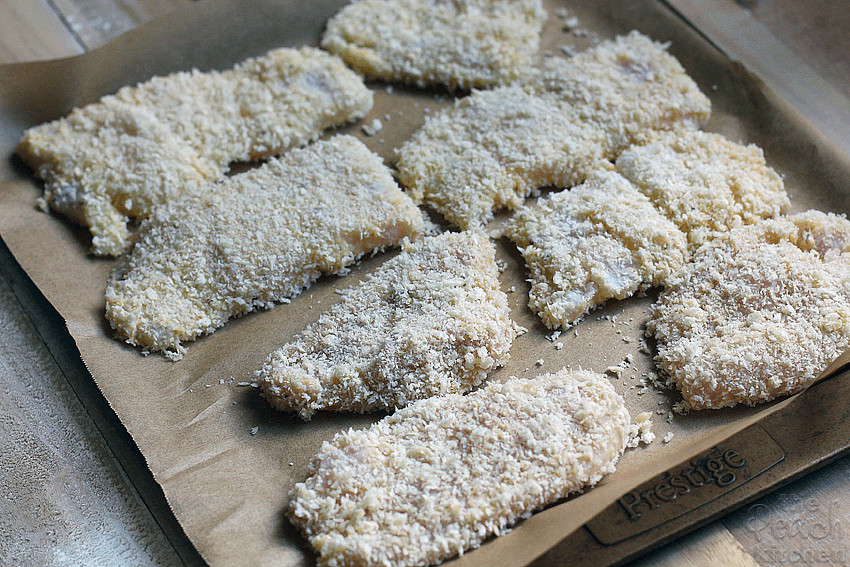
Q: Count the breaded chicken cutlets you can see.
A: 9